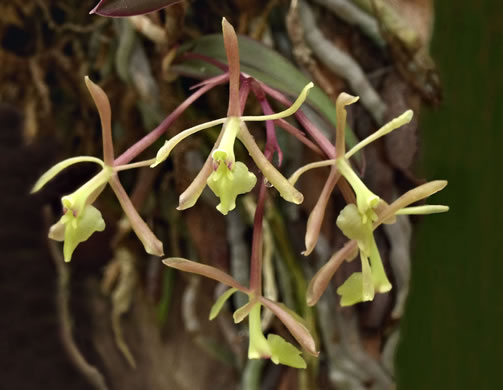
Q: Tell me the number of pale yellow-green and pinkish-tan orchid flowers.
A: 5